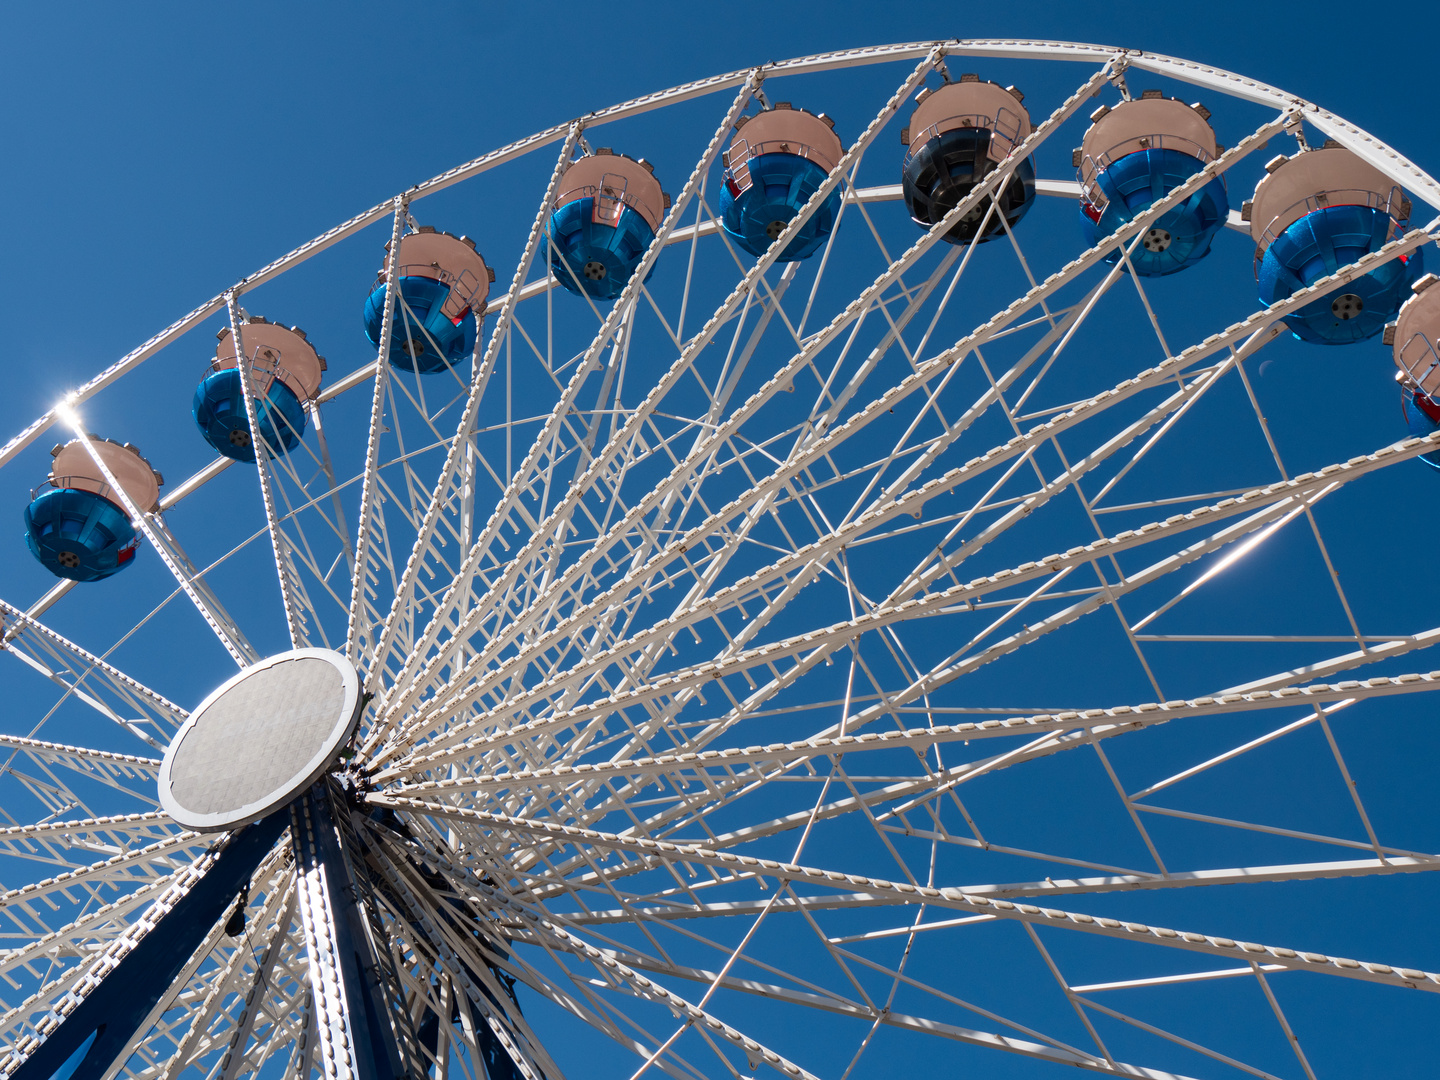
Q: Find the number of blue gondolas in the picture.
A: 8